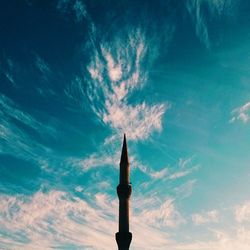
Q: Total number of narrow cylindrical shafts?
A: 1